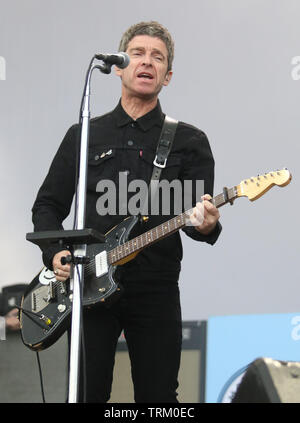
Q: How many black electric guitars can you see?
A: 1